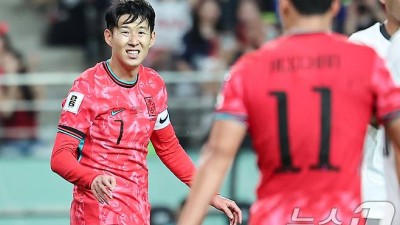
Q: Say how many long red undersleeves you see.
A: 2